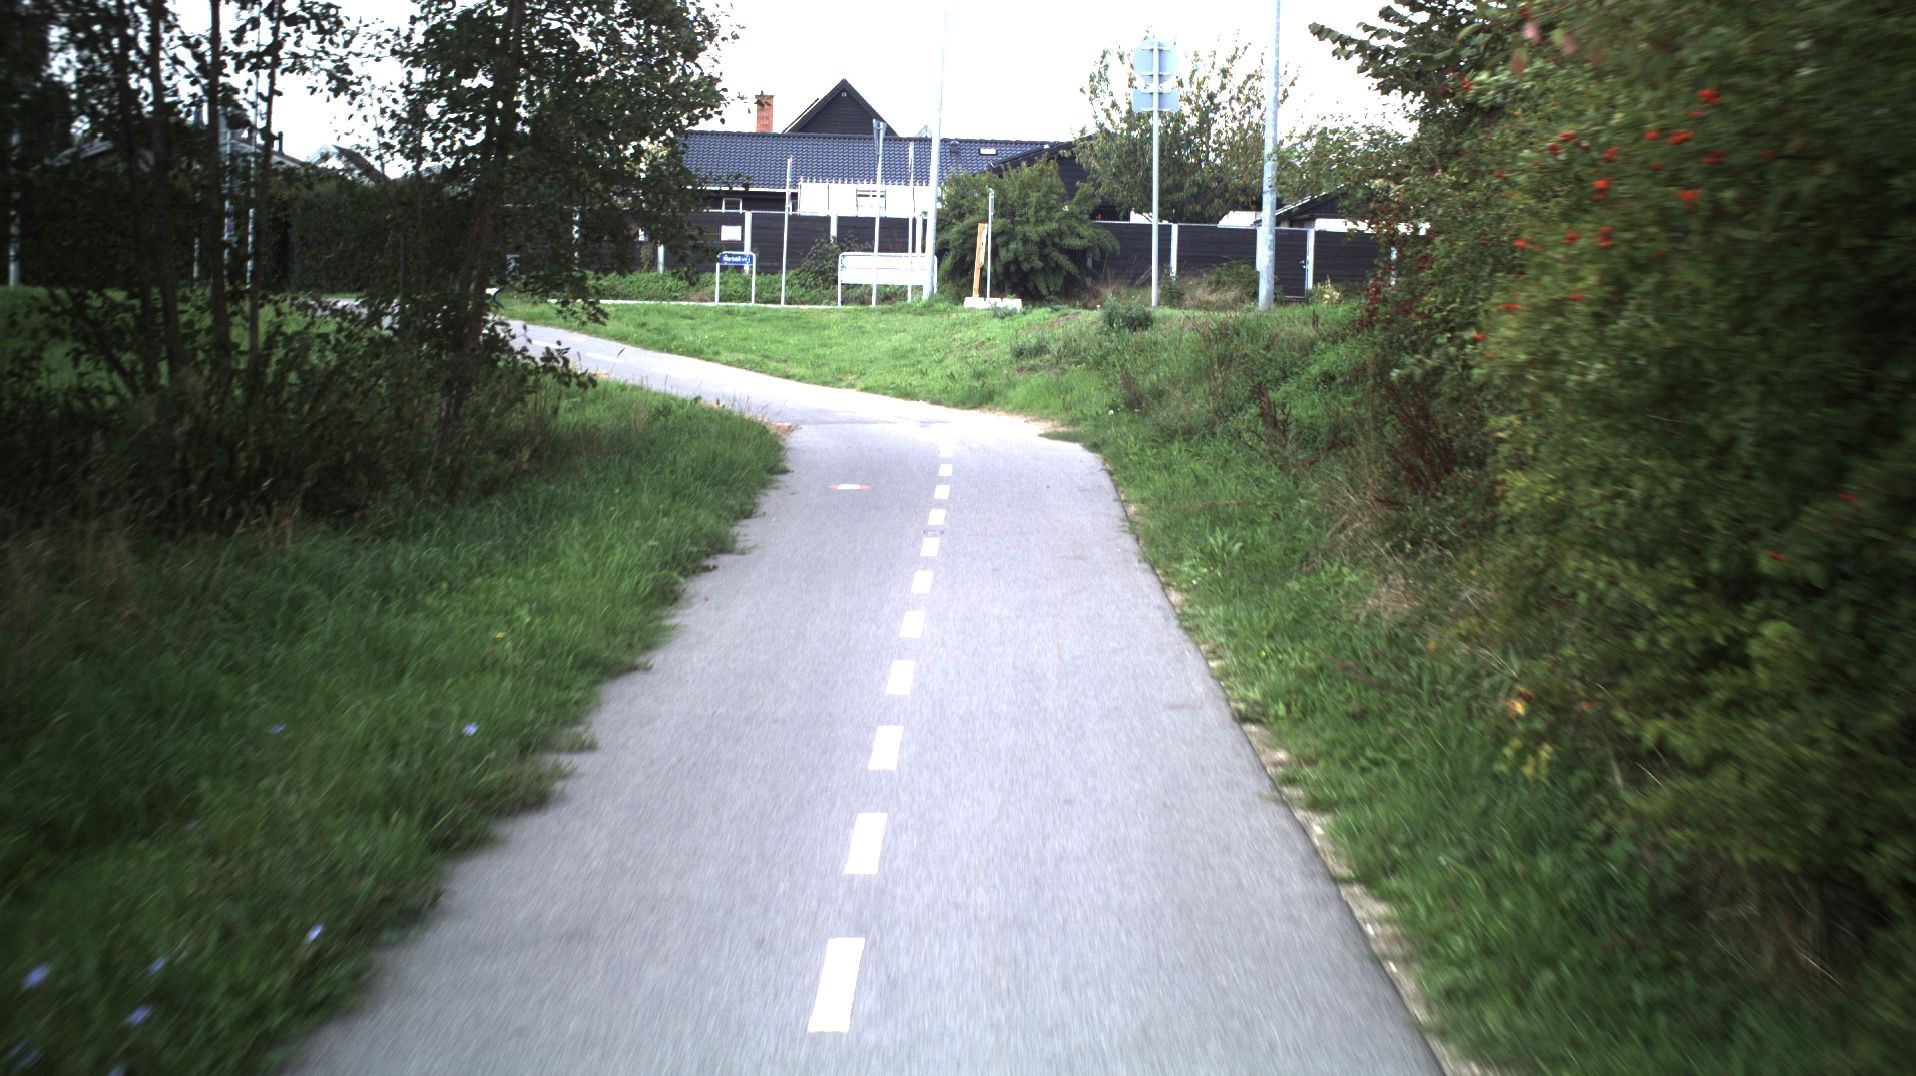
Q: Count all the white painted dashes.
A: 11